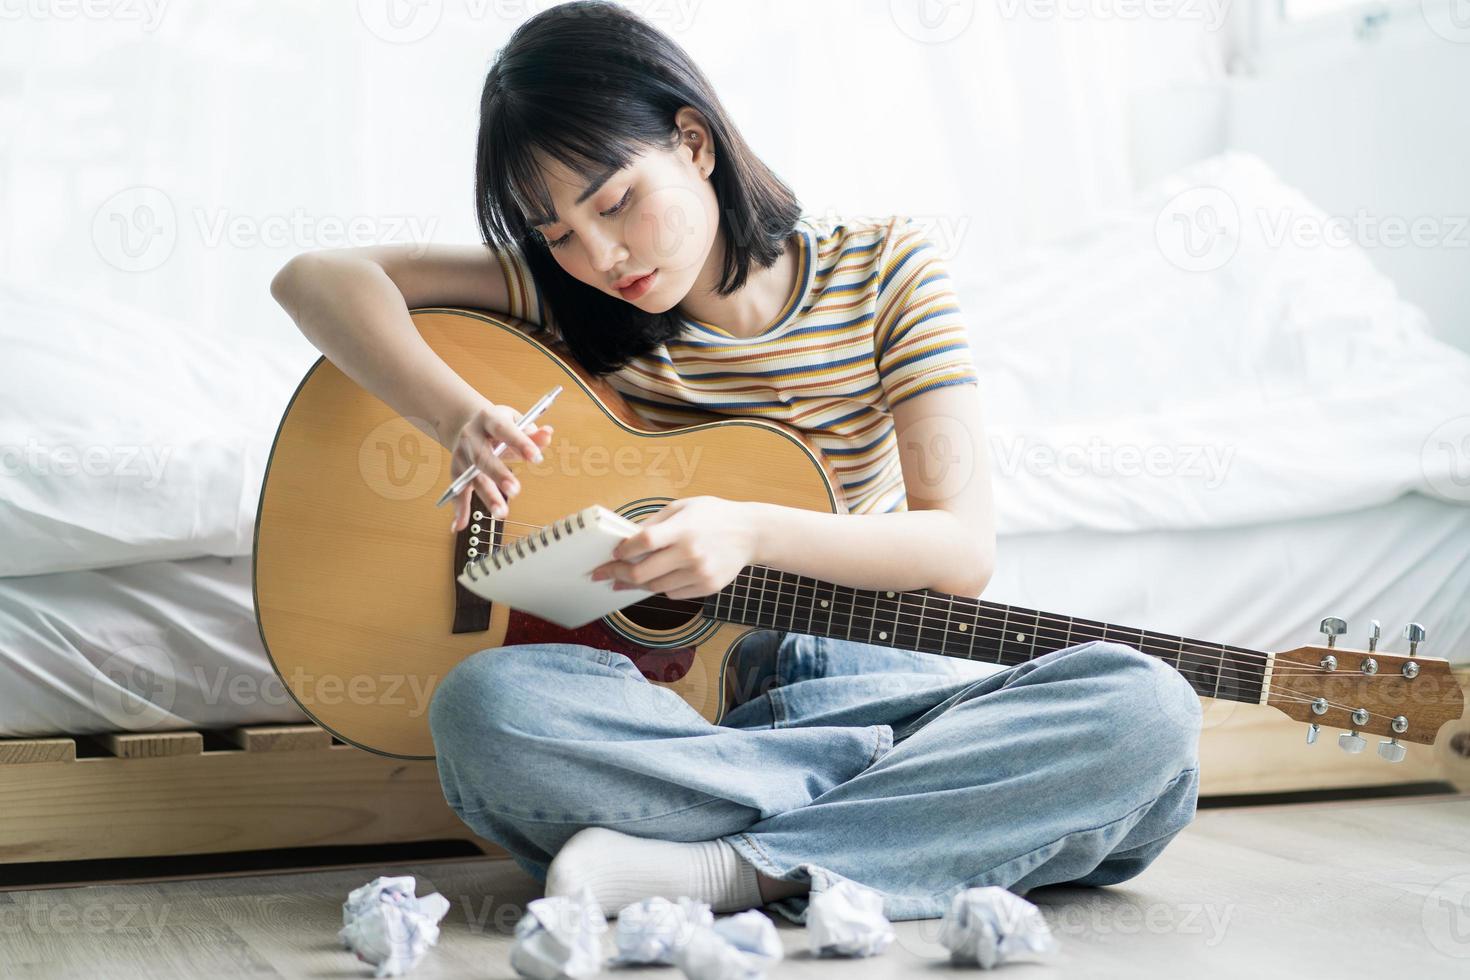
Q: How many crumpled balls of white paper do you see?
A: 6